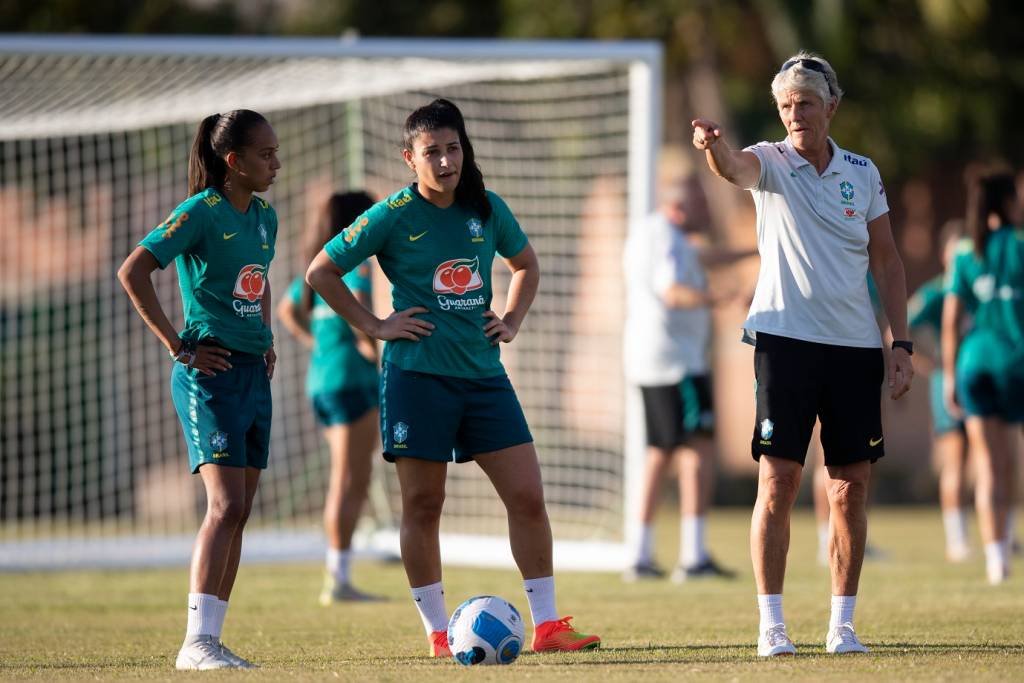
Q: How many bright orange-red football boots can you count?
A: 2